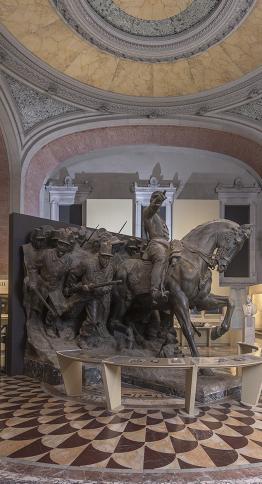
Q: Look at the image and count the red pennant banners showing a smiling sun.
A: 0